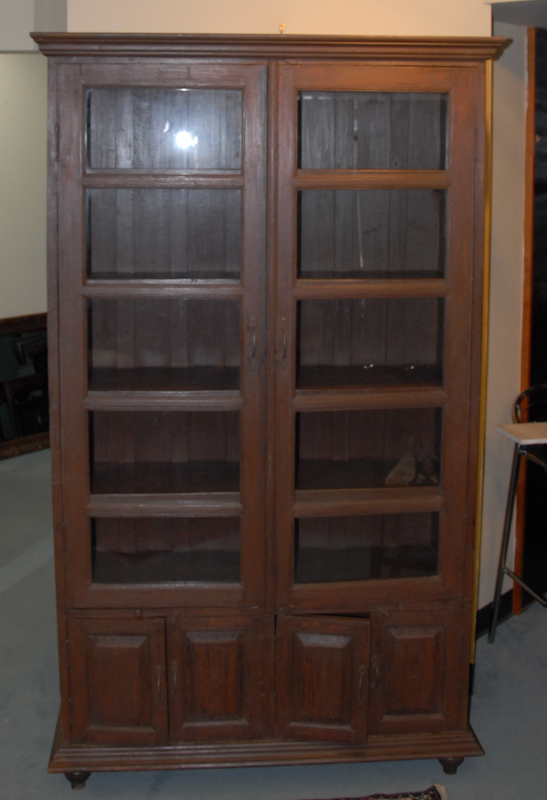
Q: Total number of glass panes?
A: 10